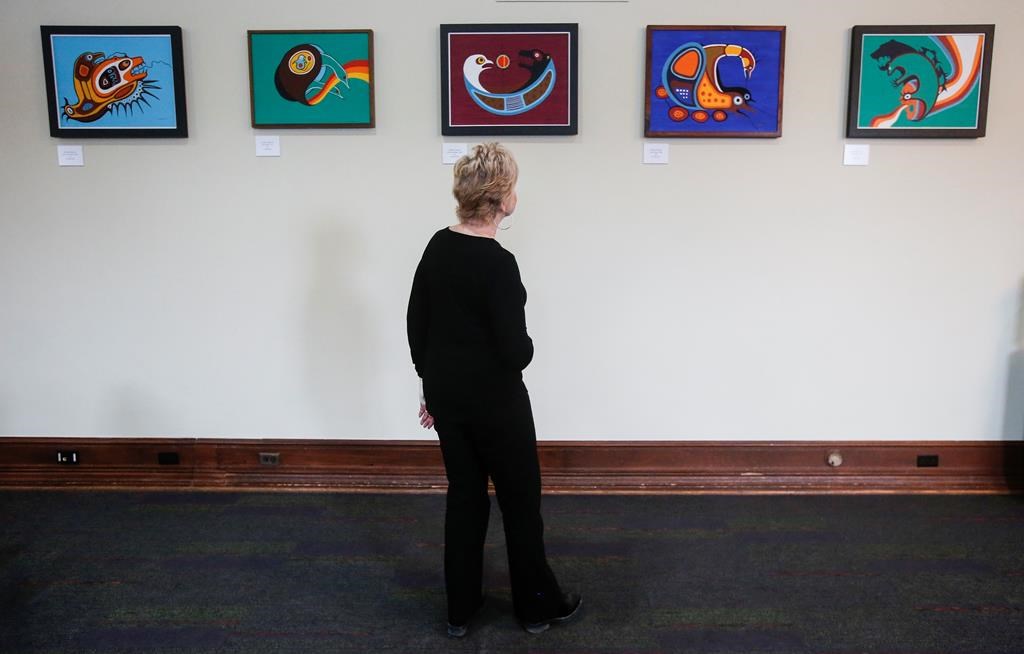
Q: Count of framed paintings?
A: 5